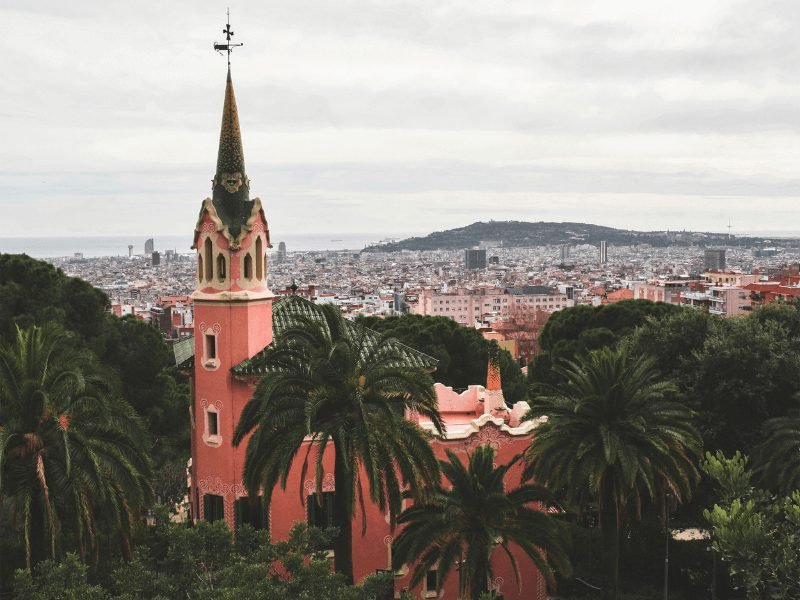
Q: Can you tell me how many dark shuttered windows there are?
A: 3